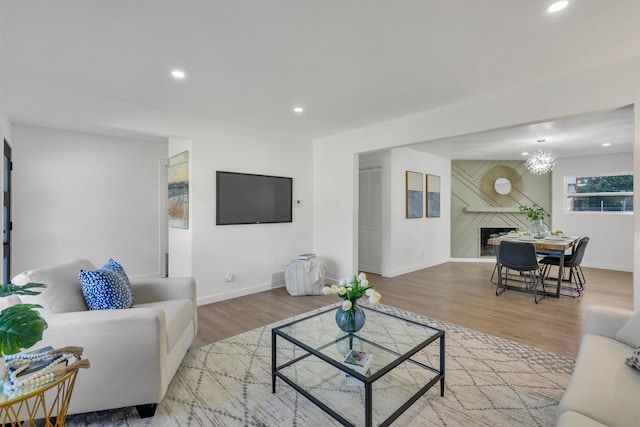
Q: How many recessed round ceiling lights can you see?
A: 5